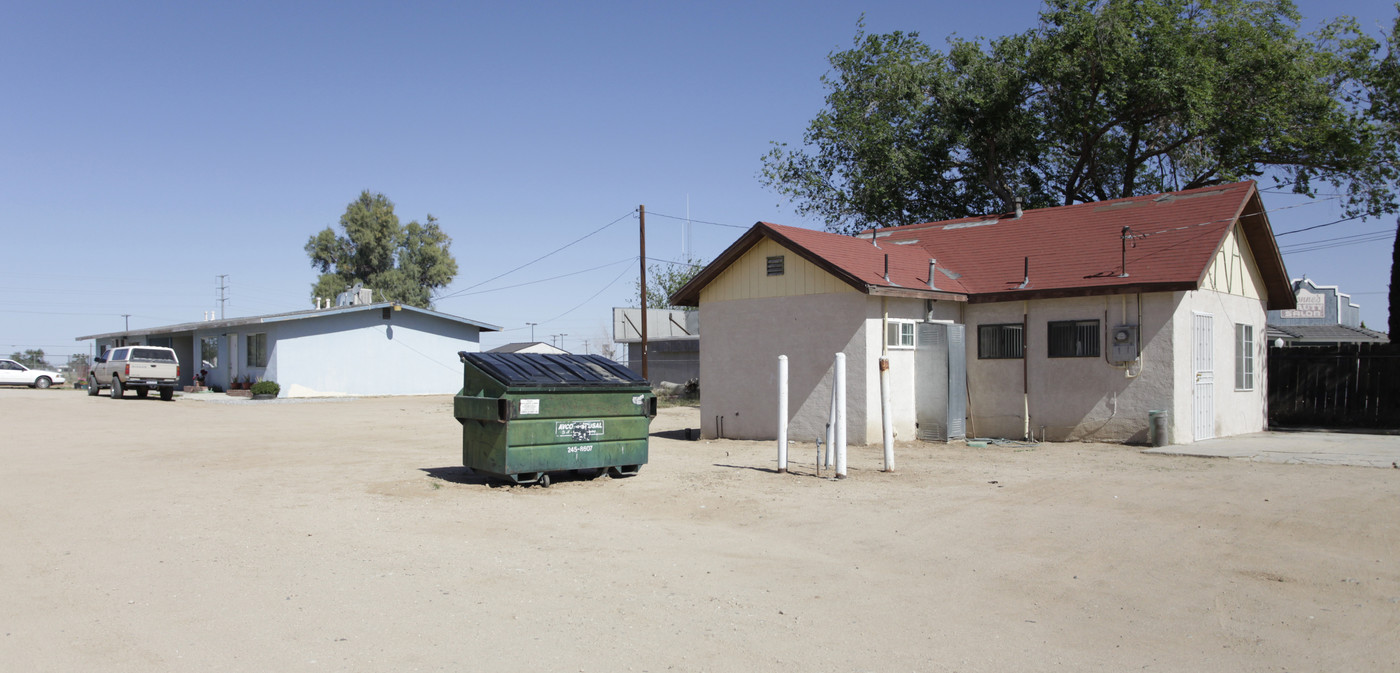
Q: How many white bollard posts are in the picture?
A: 4